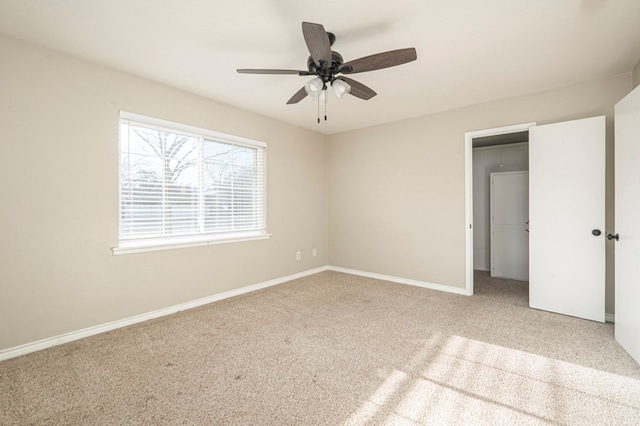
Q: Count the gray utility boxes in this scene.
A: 0